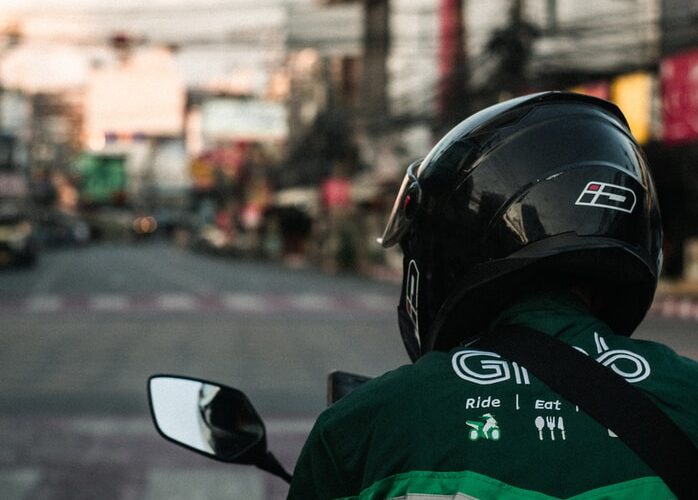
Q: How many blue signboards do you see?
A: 0